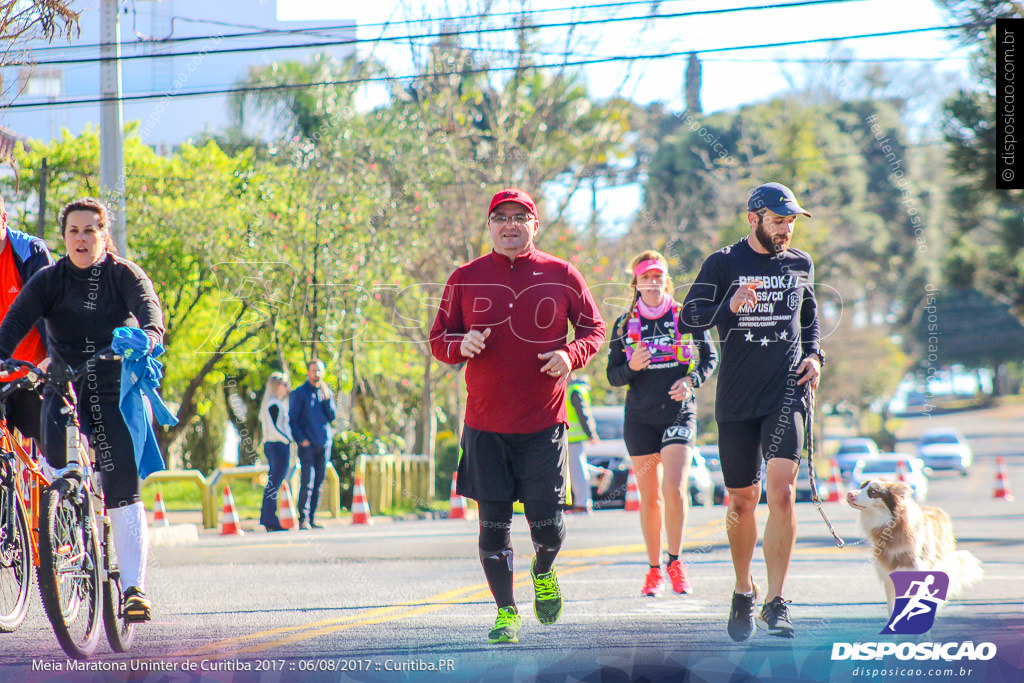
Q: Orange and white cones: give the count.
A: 9